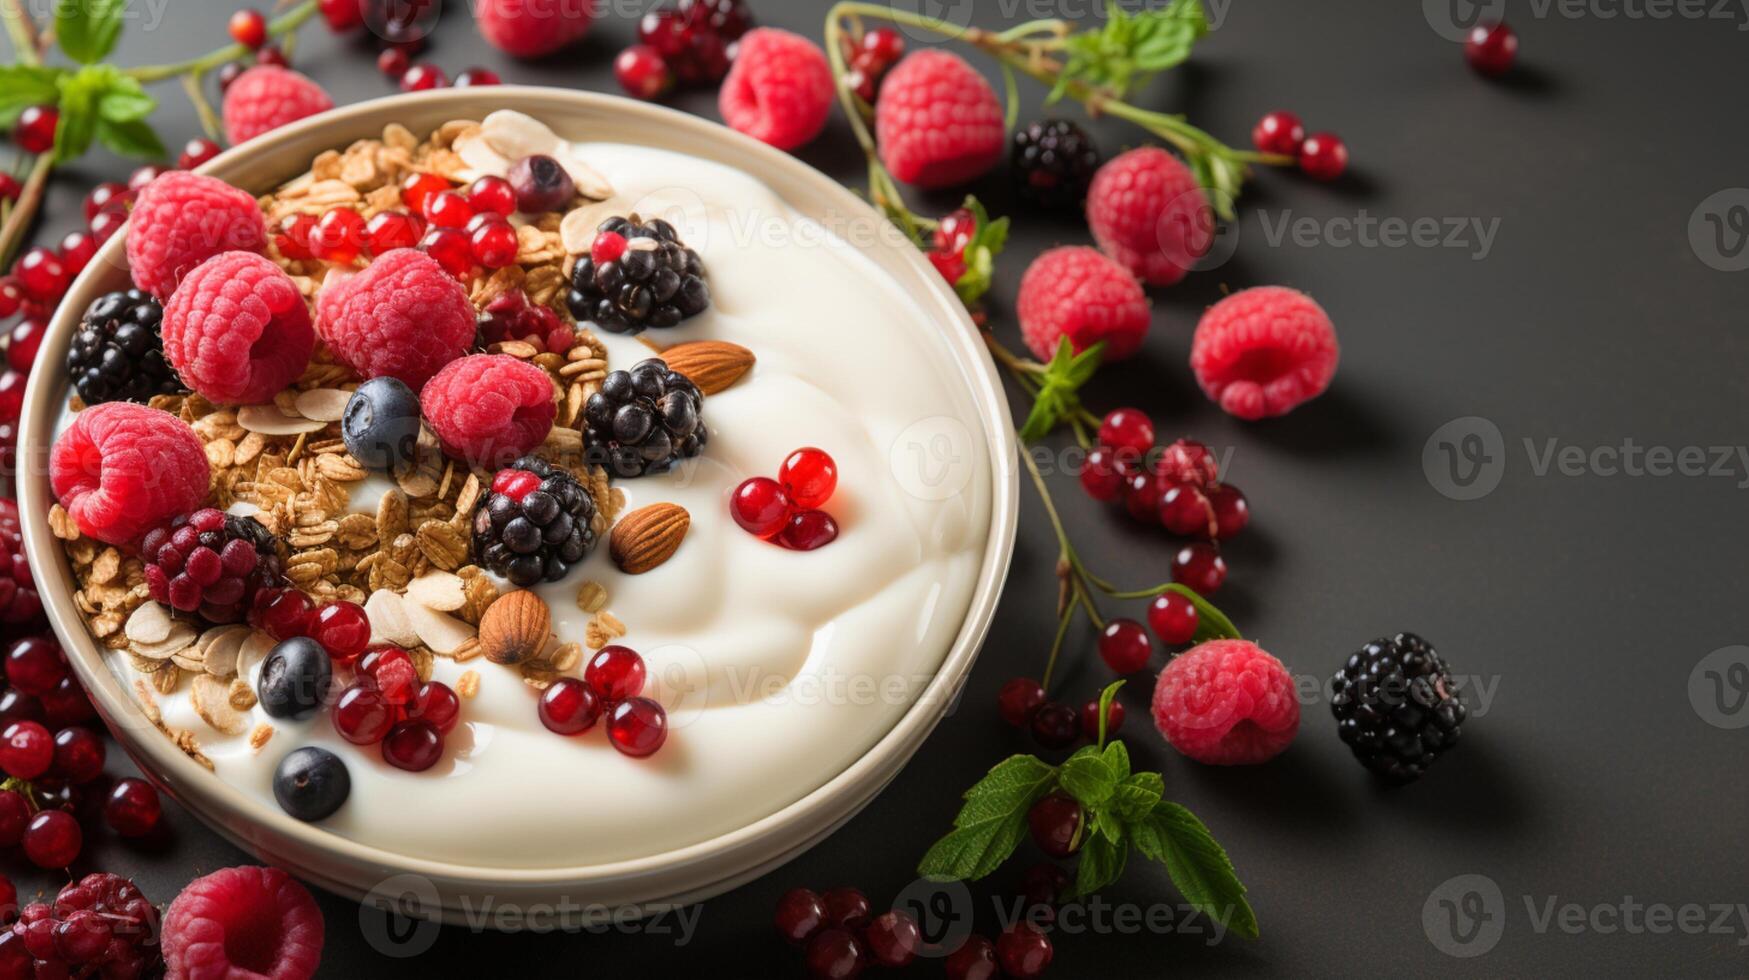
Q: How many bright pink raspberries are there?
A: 14